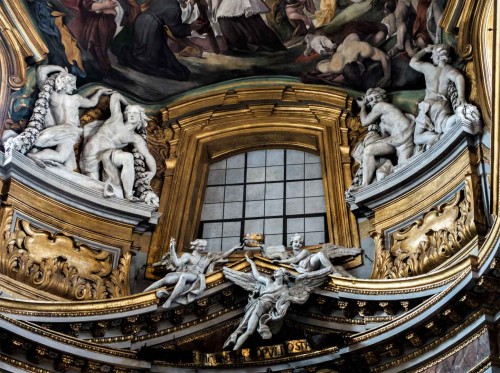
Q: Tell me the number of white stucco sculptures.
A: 7